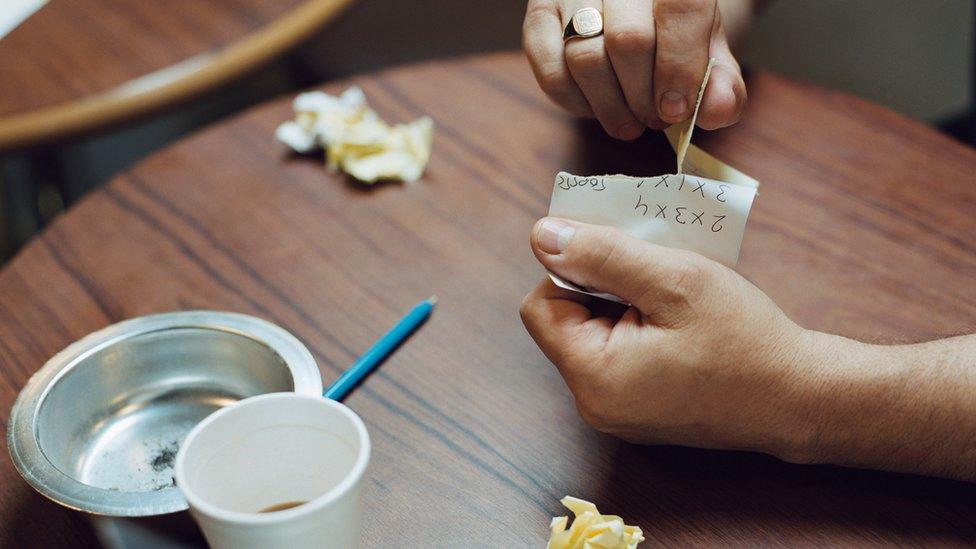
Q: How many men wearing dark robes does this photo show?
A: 0